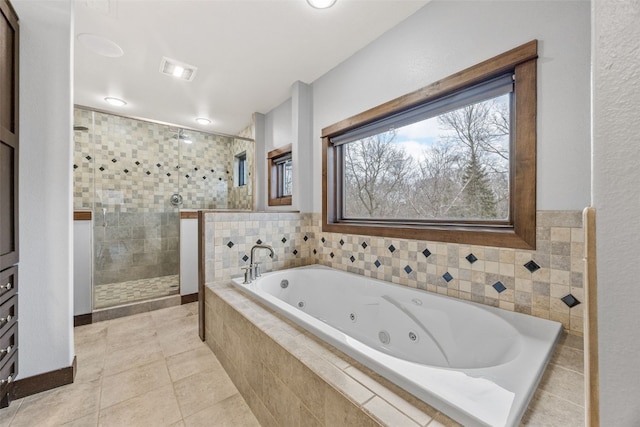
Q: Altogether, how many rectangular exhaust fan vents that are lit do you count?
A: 1